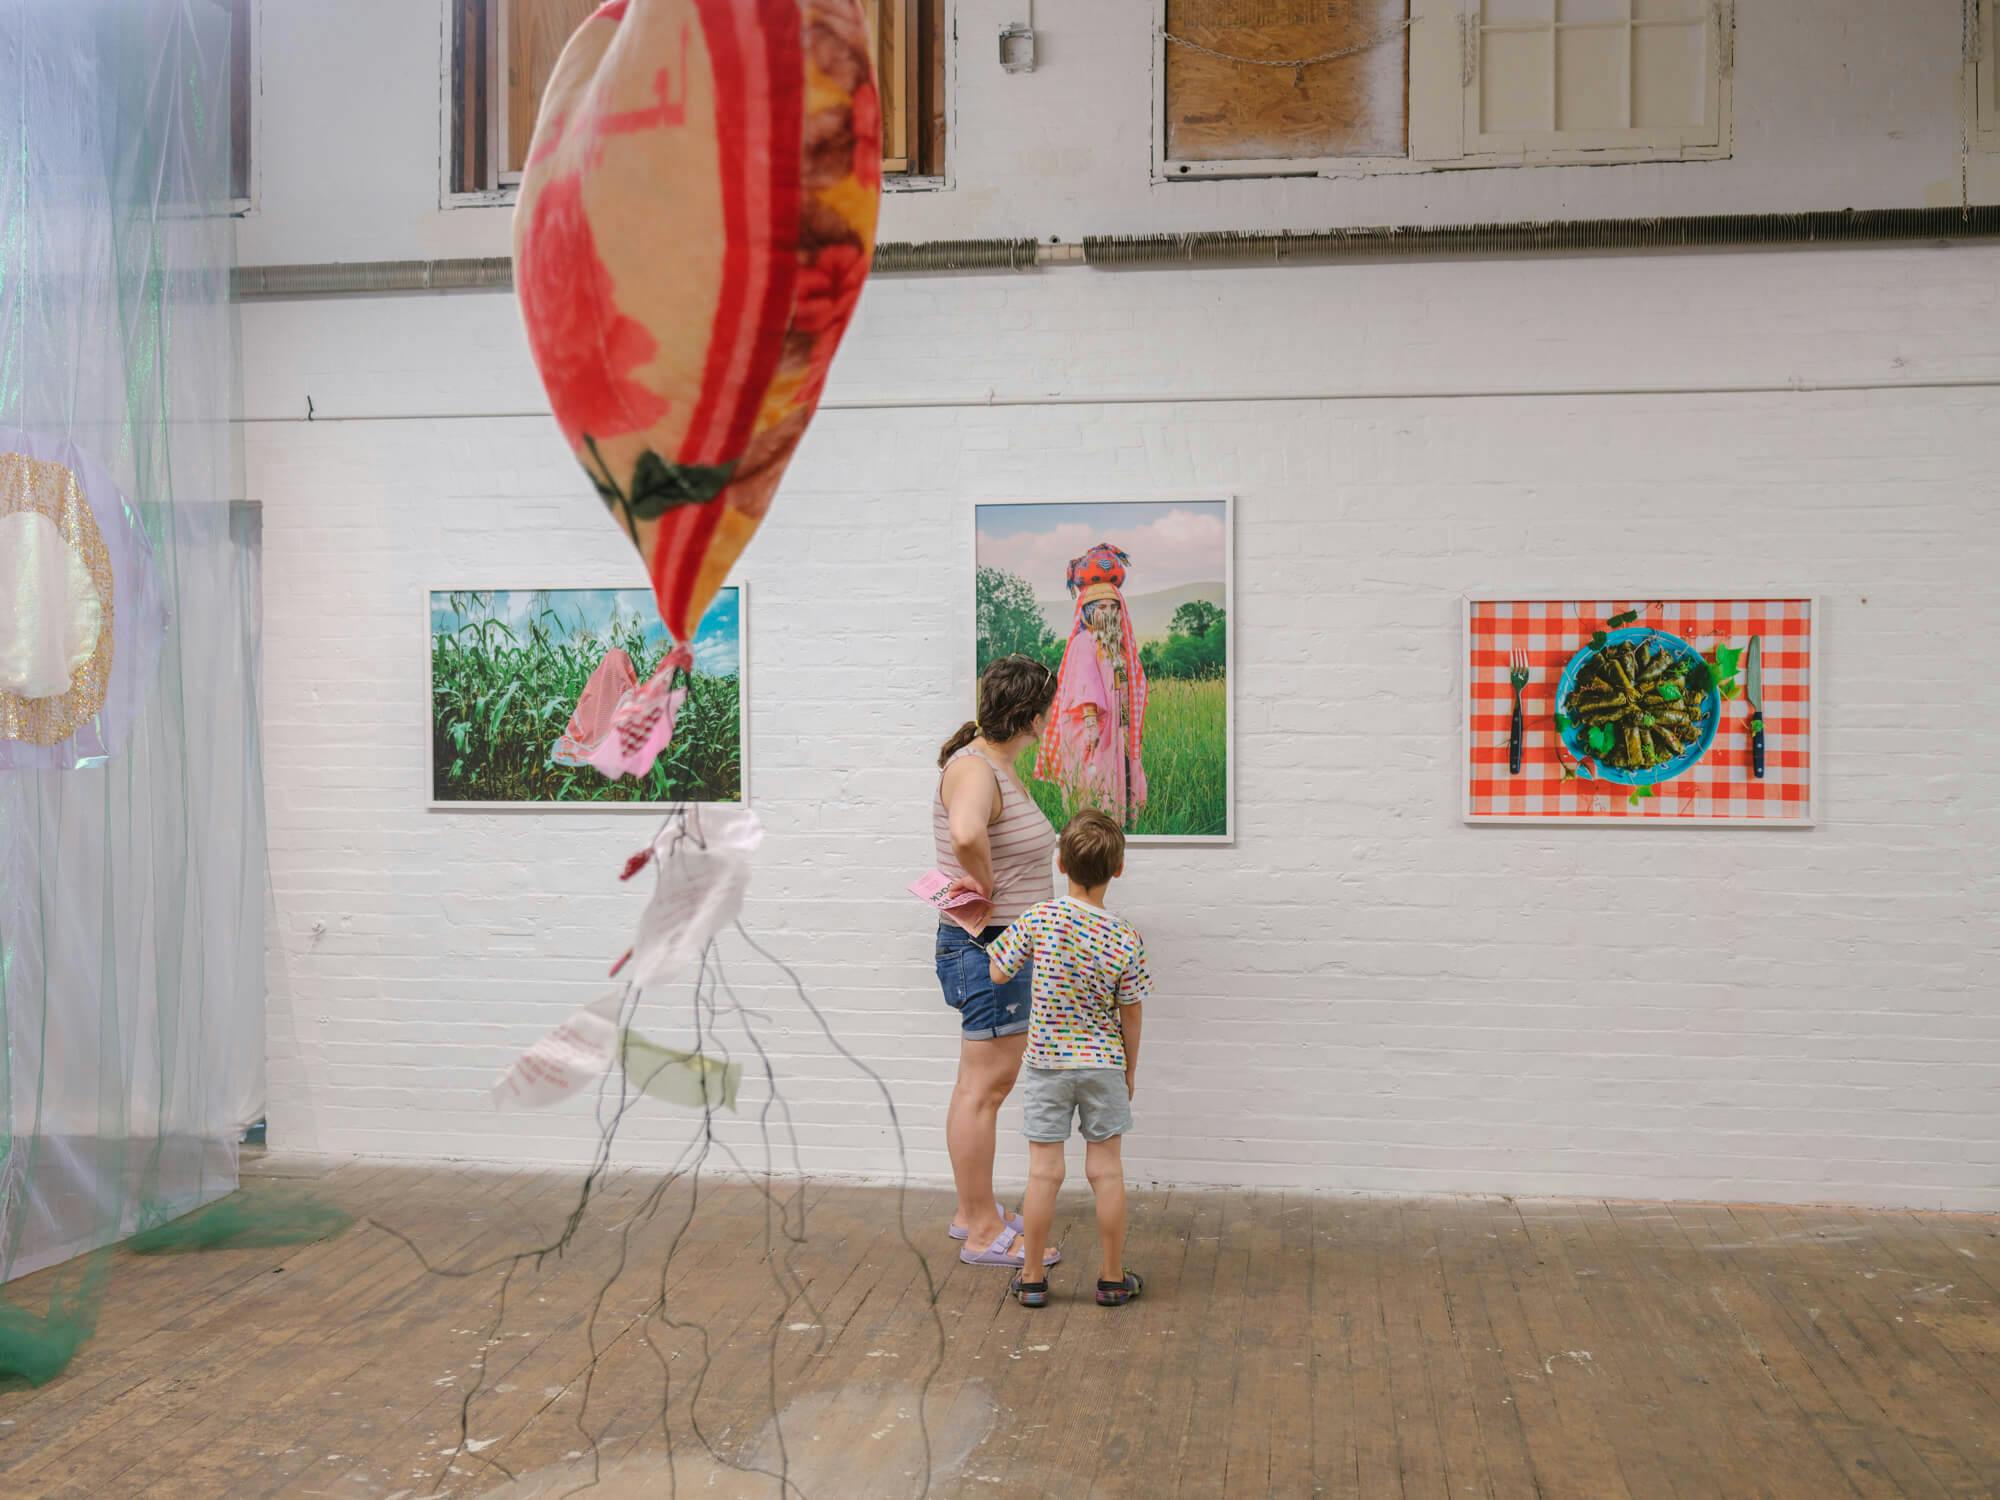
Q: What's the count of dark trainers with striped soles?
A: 2